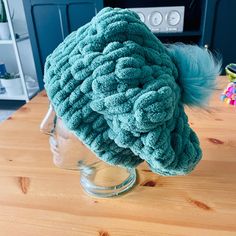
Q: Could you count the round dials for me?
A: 3